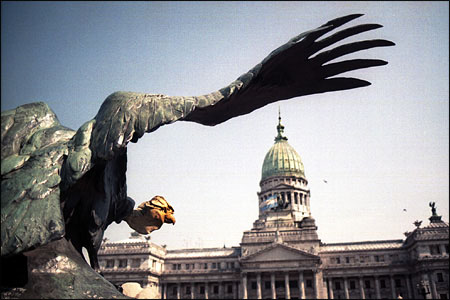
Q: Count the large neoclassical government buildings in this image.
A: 1